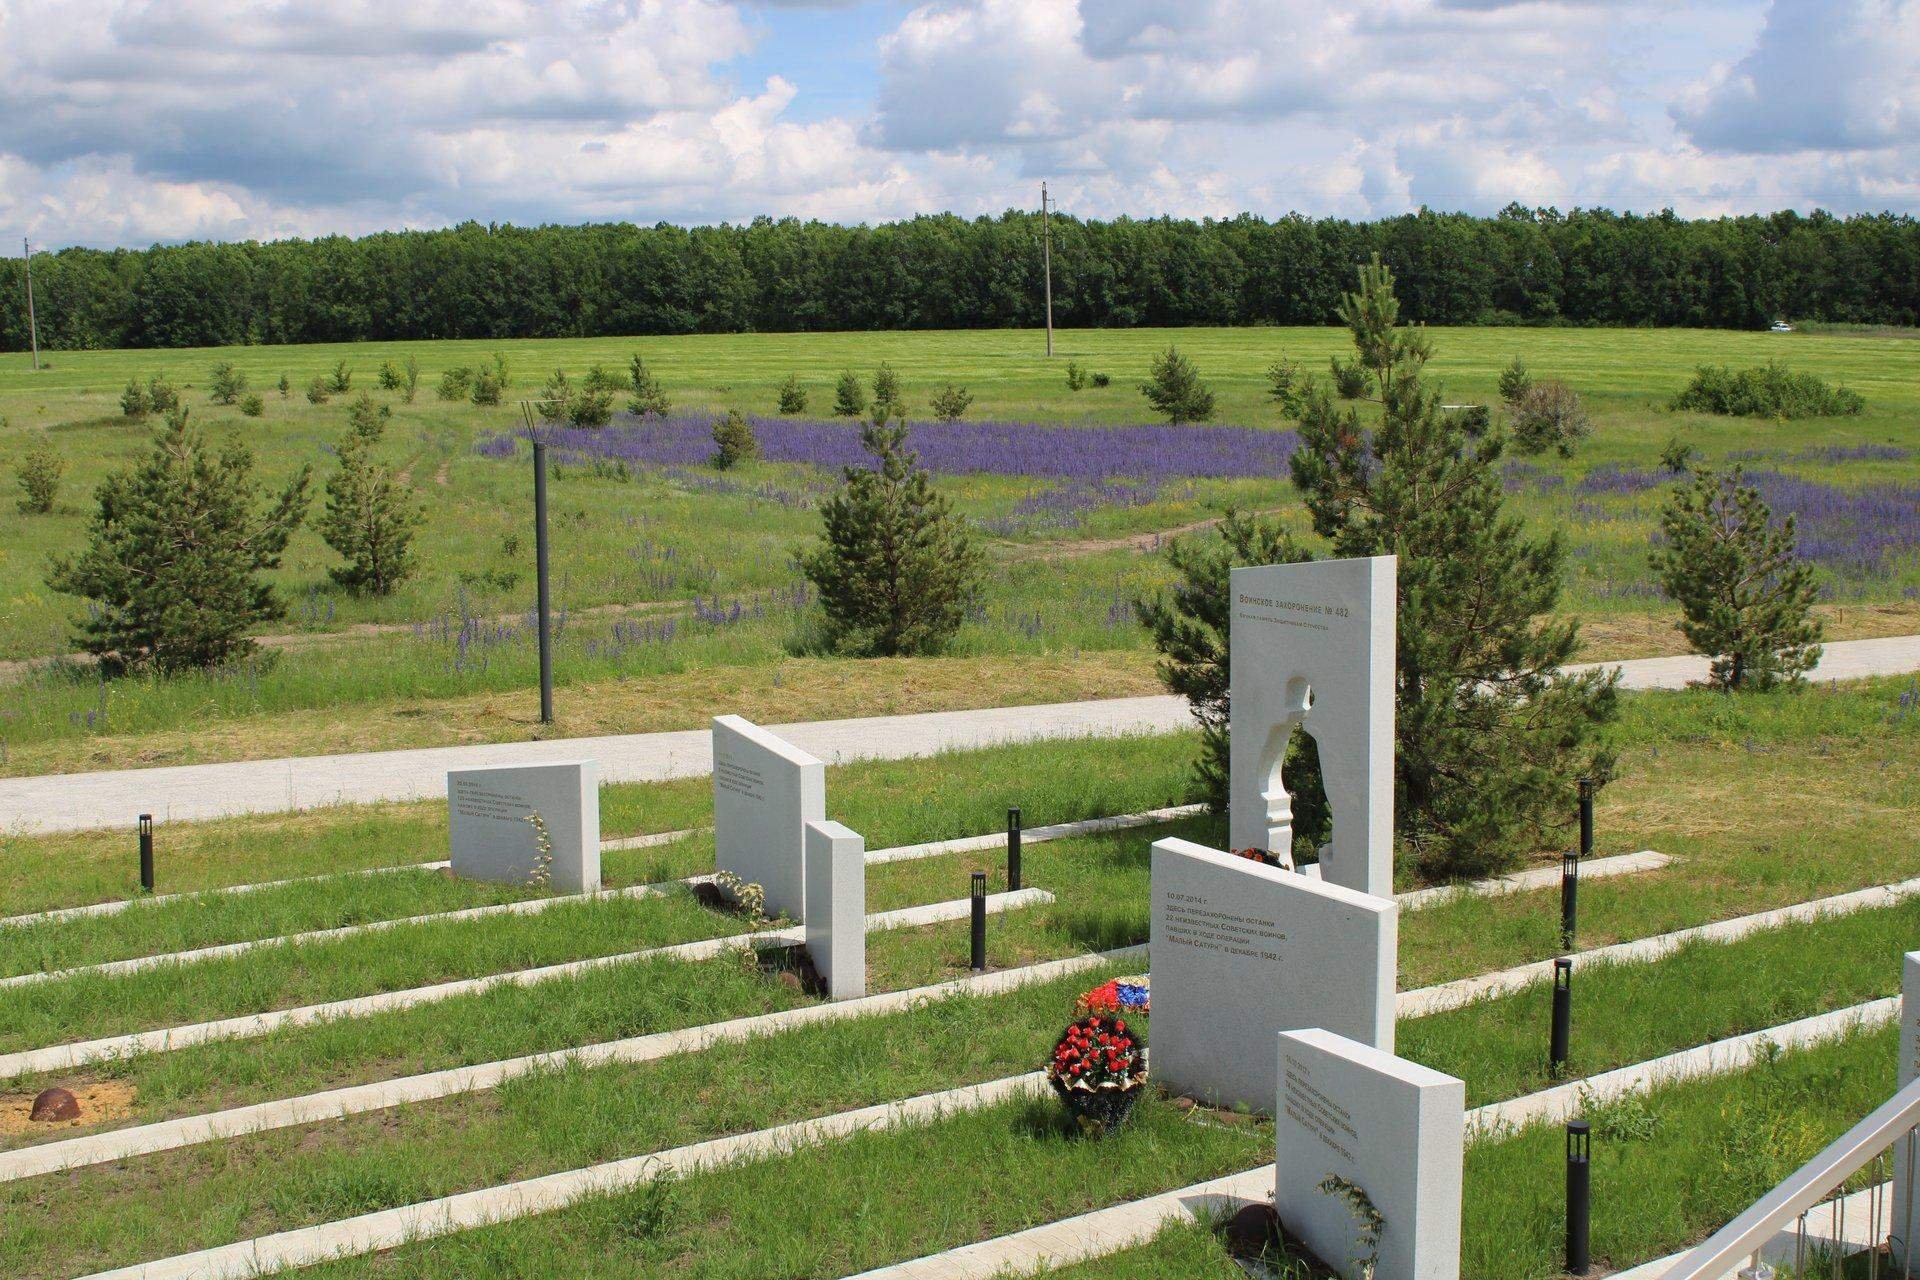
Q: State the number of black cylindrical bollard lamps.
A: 7